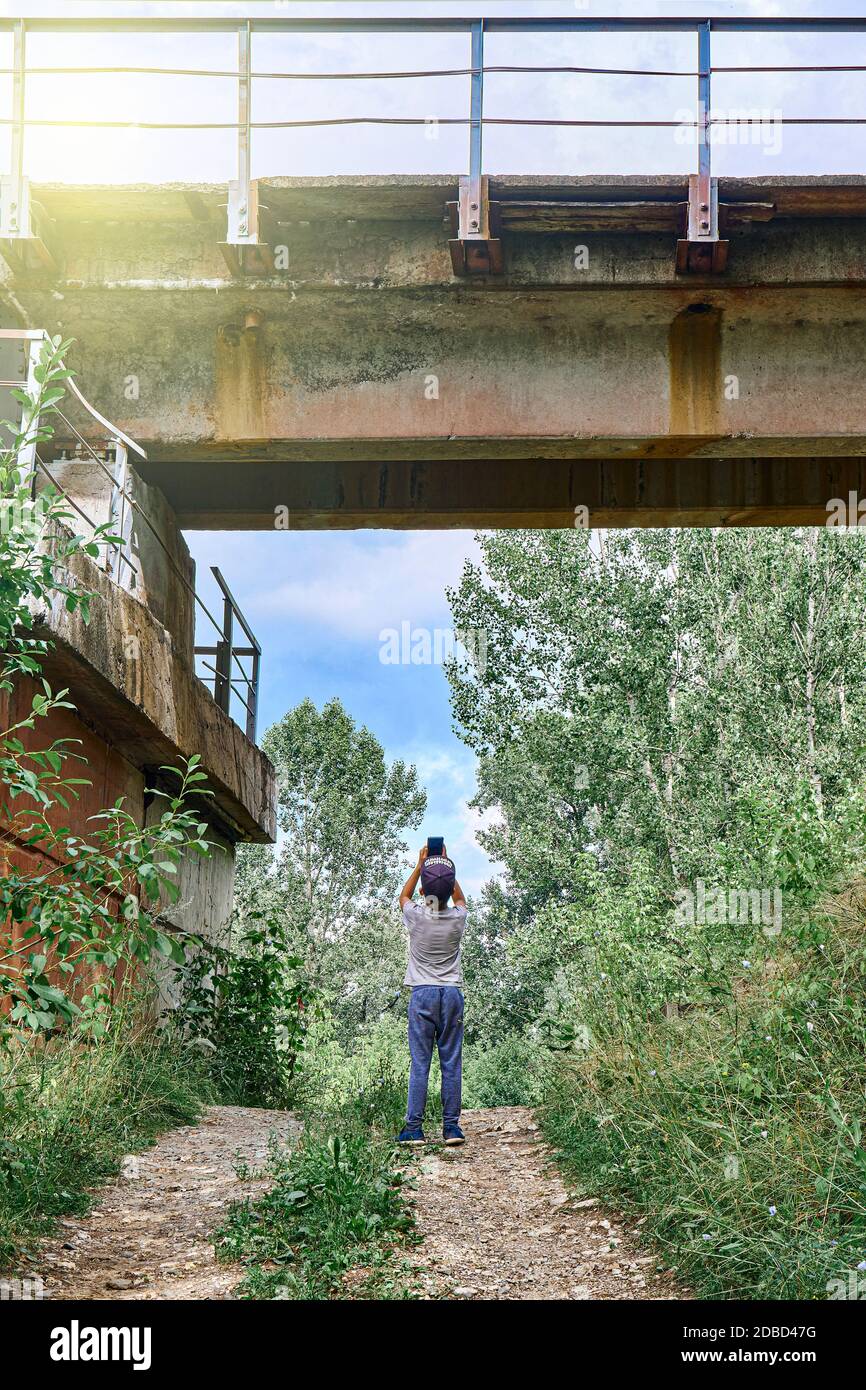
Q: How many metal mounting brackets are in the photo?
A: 4